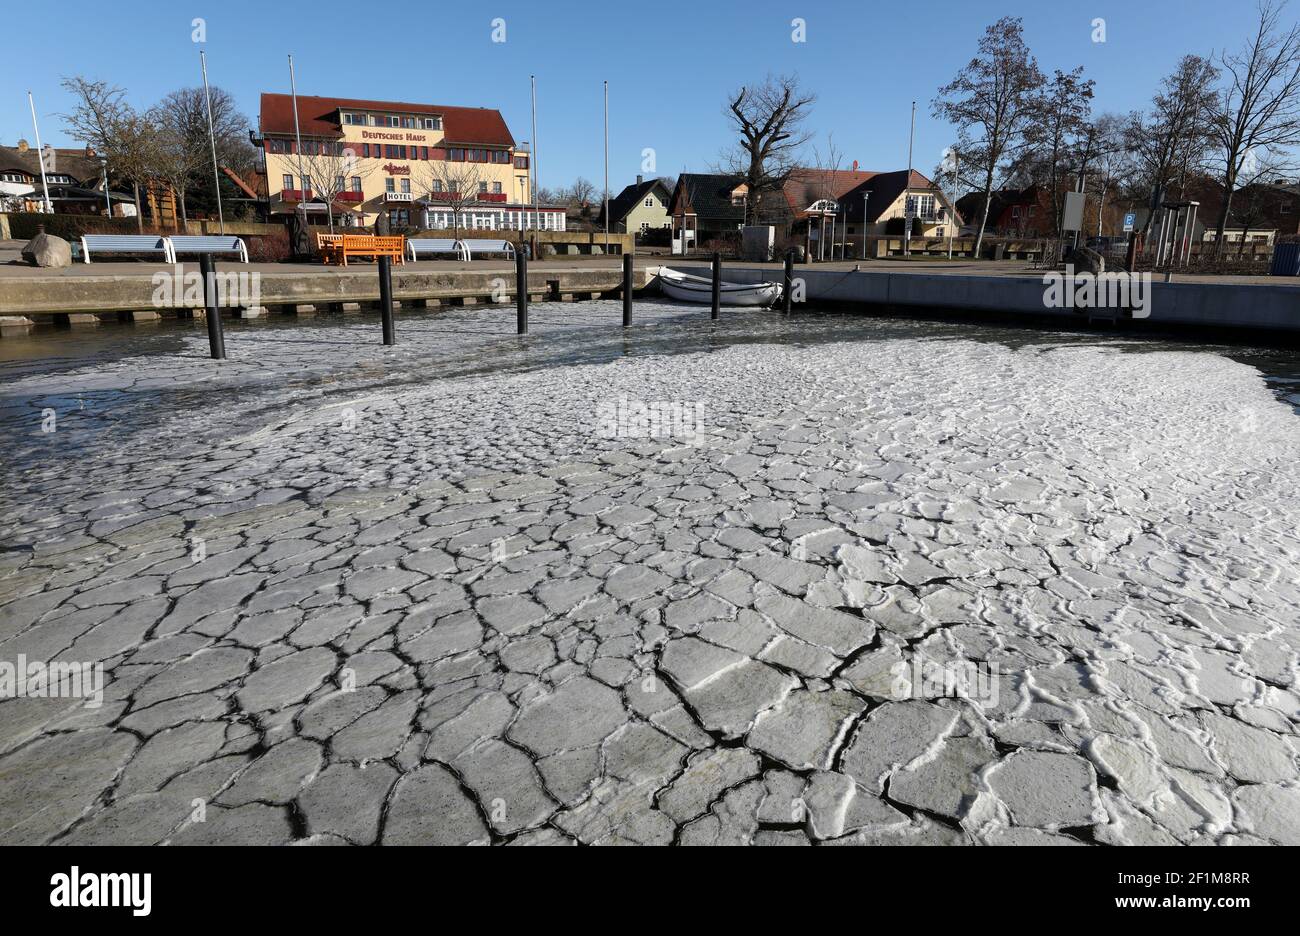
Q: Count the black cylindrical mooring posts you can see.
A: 6